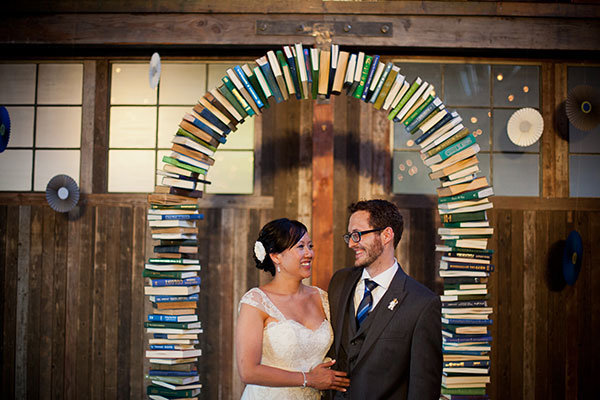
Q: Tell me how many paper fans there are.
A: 6